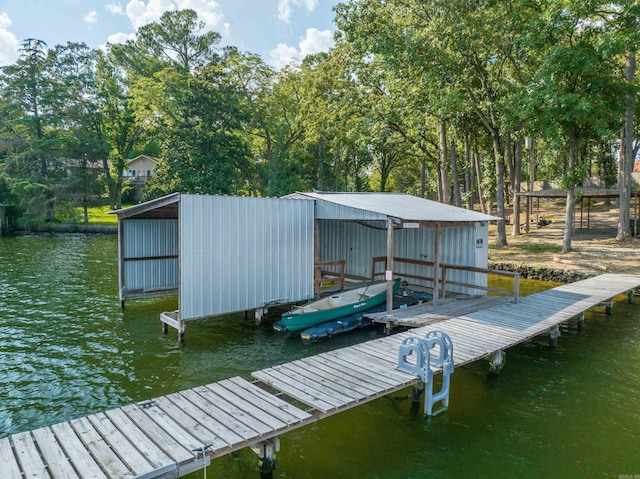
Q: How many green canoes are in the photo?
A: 1